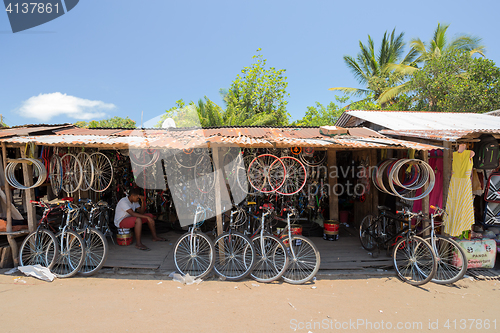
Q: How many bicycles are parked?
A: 9